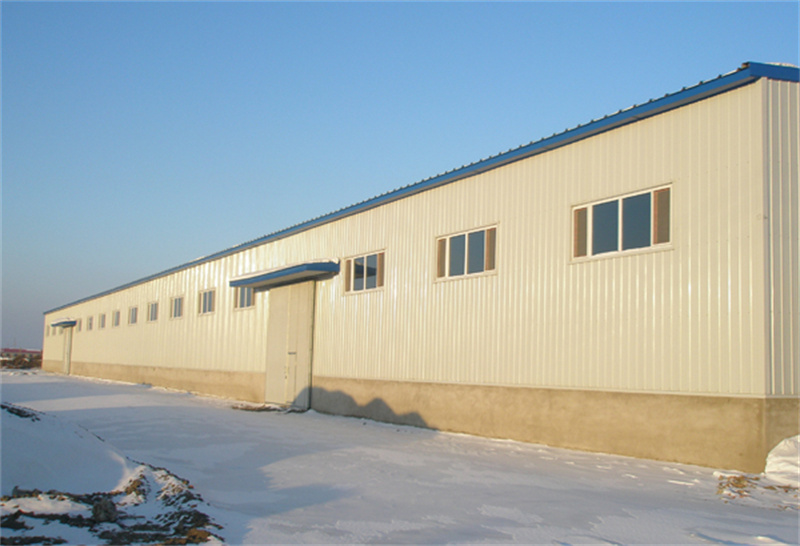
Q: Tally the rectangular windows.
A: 15